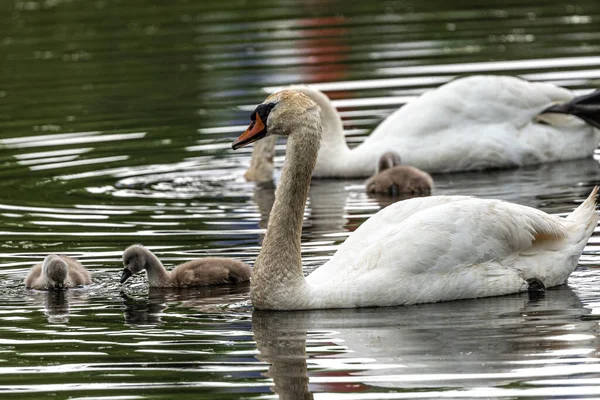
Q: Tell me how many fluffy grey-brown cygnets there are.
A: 3